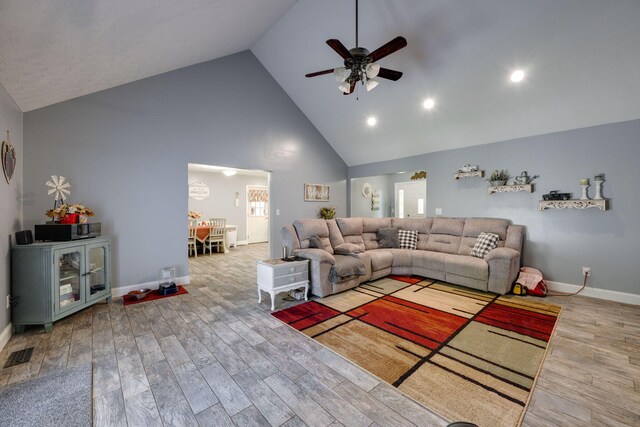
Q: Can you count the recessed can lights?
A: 3